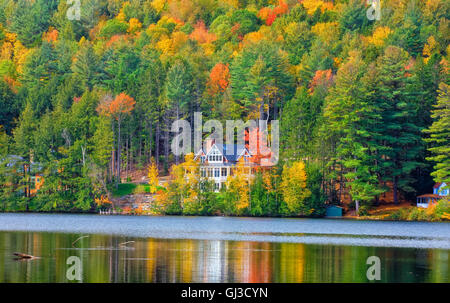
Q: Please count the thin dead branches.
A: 2